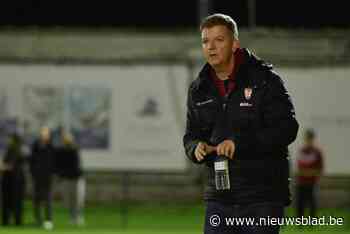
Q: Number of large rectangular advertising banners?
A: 2